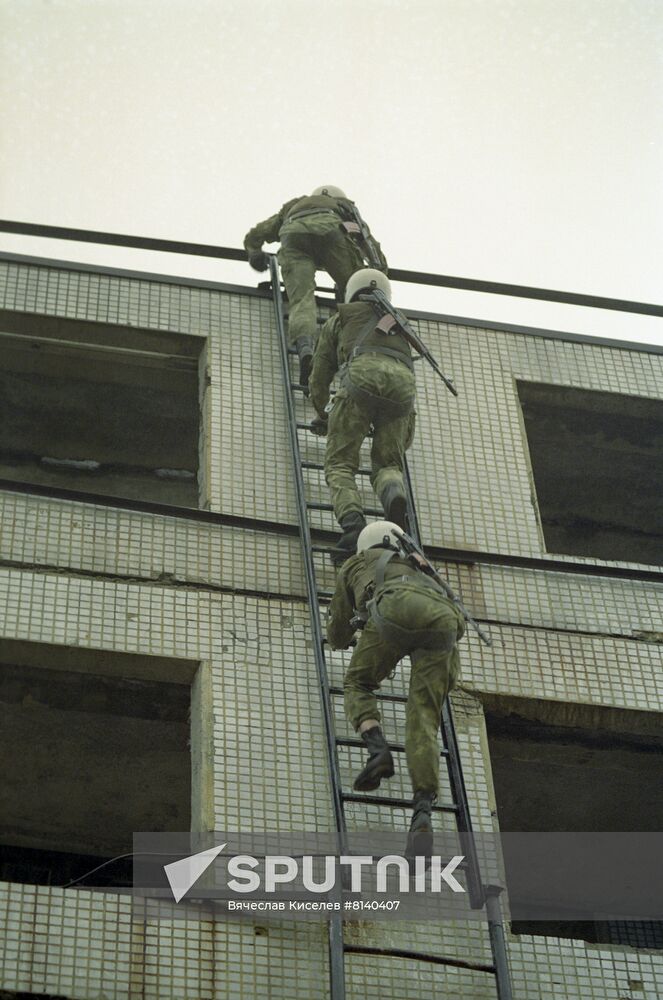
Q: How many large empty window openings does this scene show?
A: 4